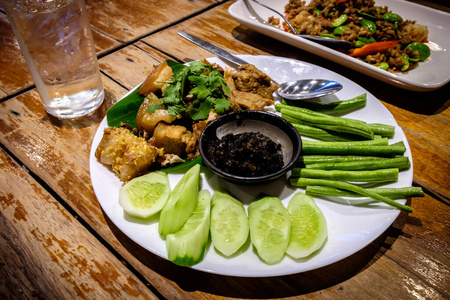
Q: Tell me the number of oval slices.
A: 4